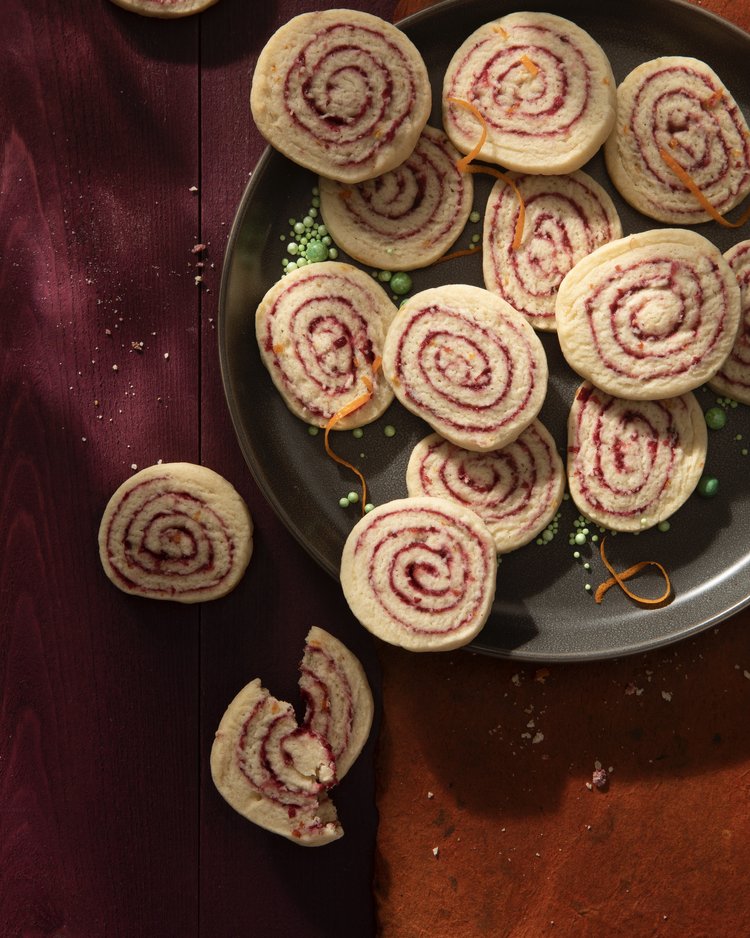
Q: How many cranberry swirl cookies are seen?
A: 15